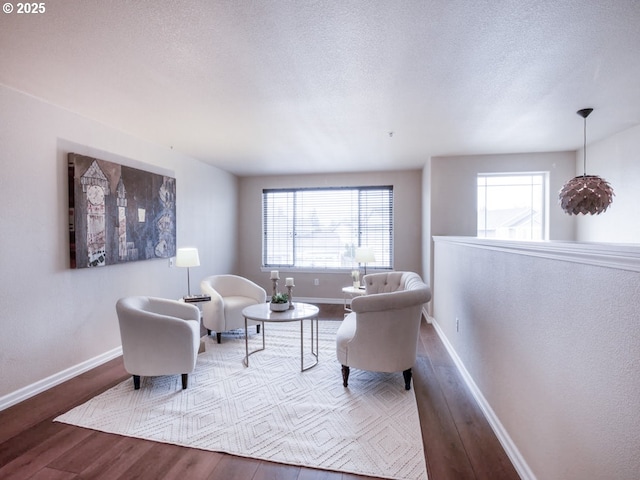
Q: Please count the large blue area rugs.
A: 0